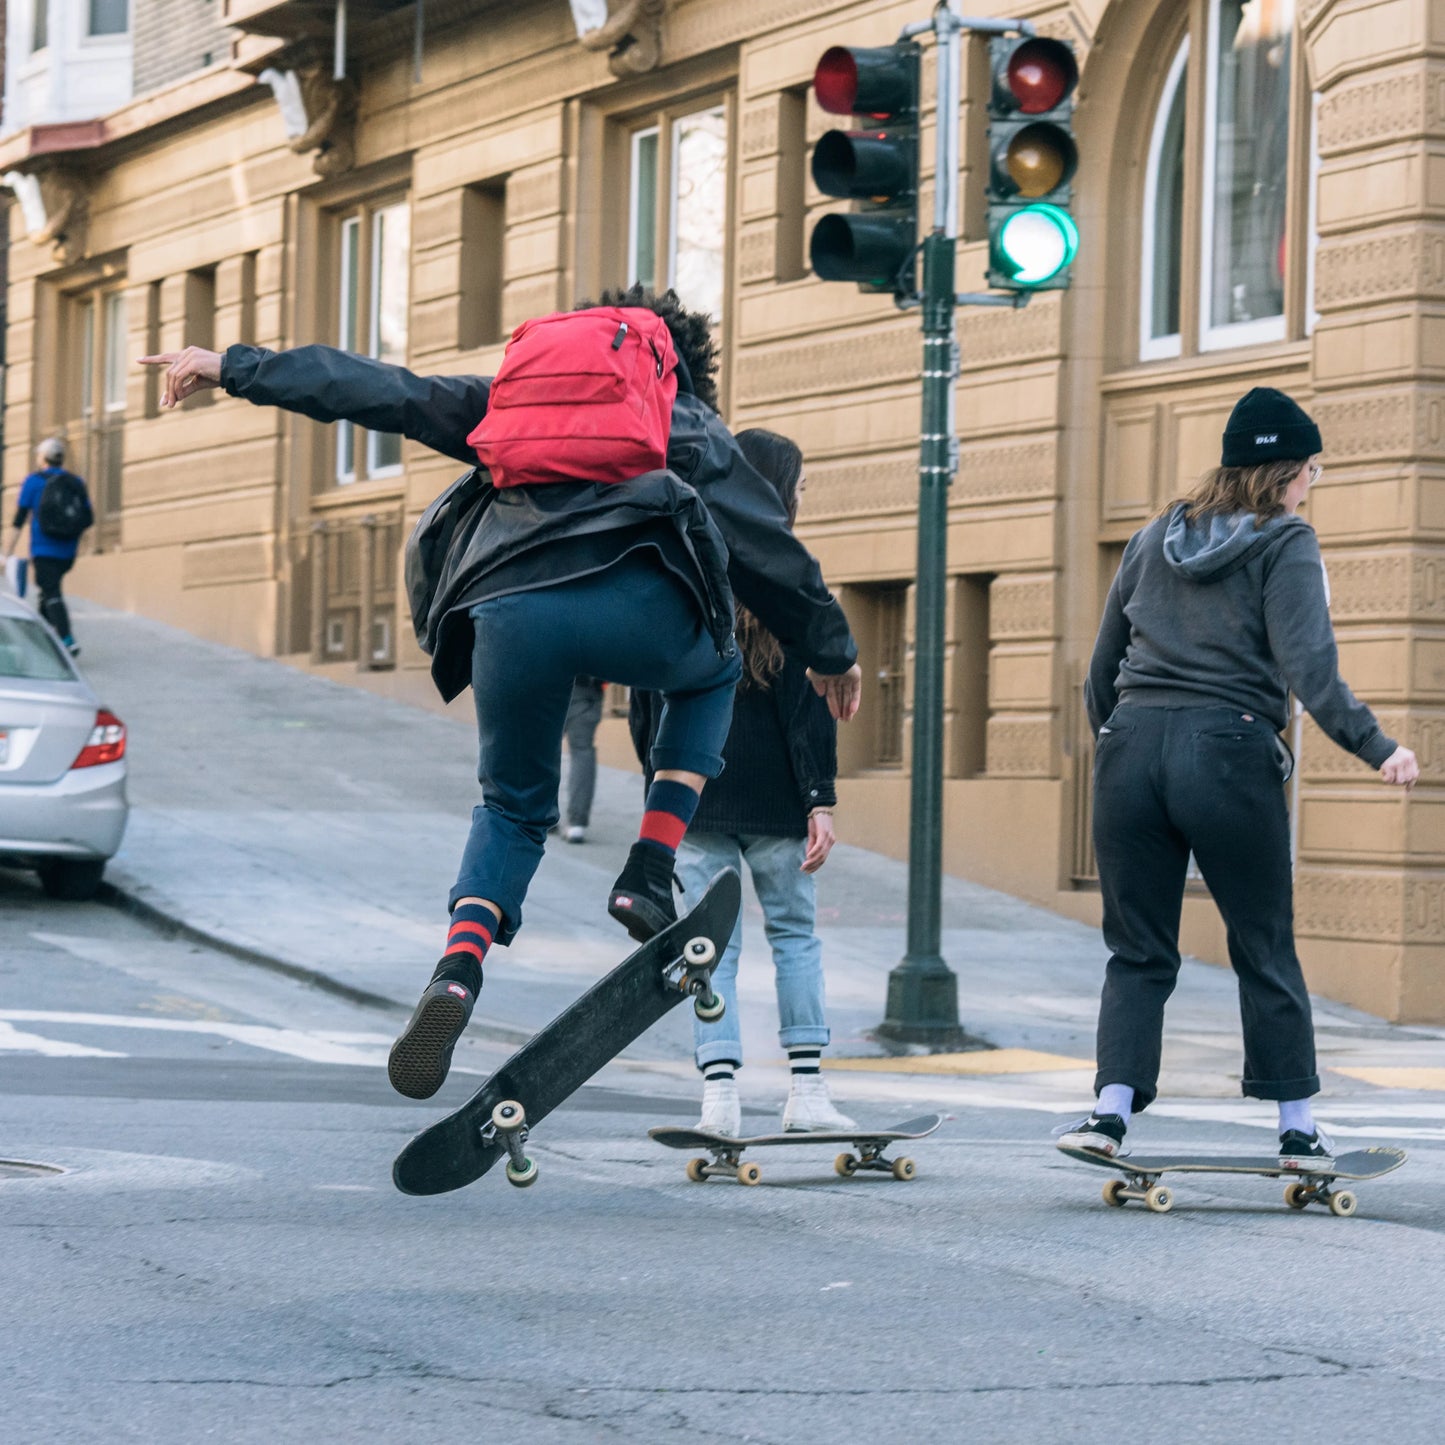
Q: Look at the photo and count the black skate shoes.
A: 4